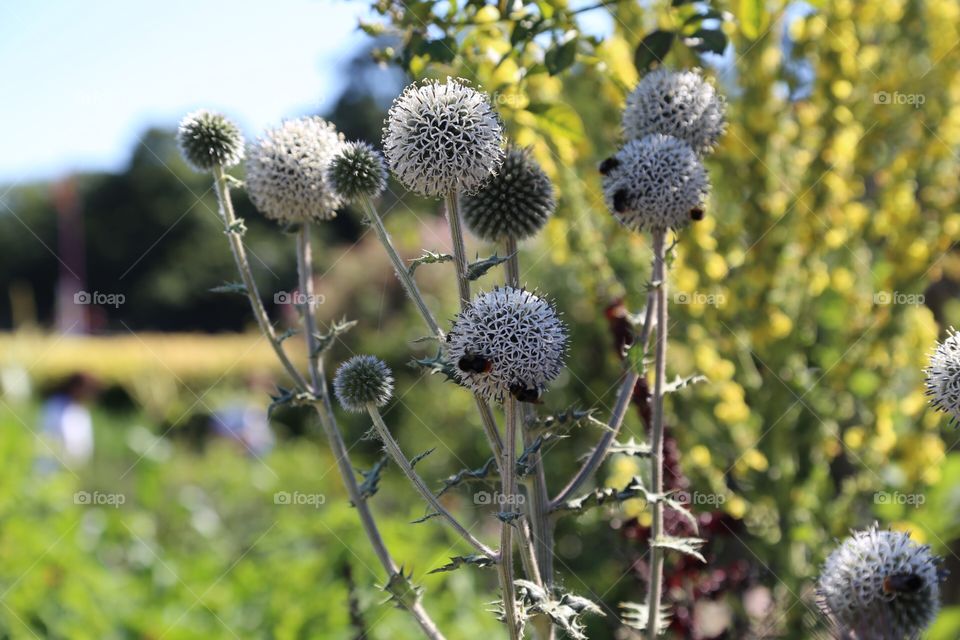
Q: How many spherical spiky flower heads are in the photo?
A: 11